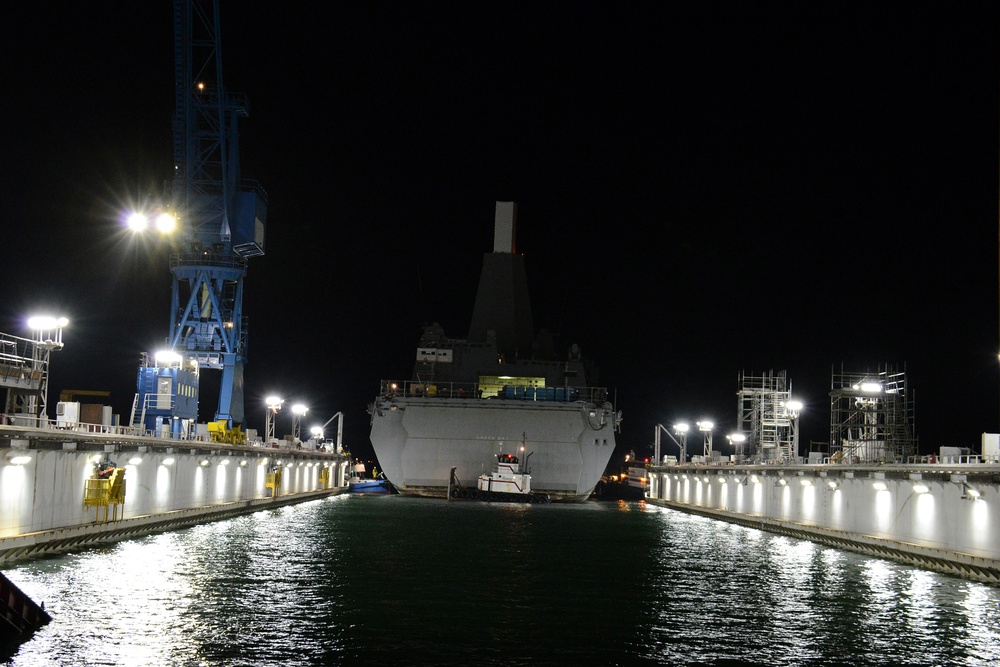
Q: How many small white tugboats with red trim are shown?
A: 1